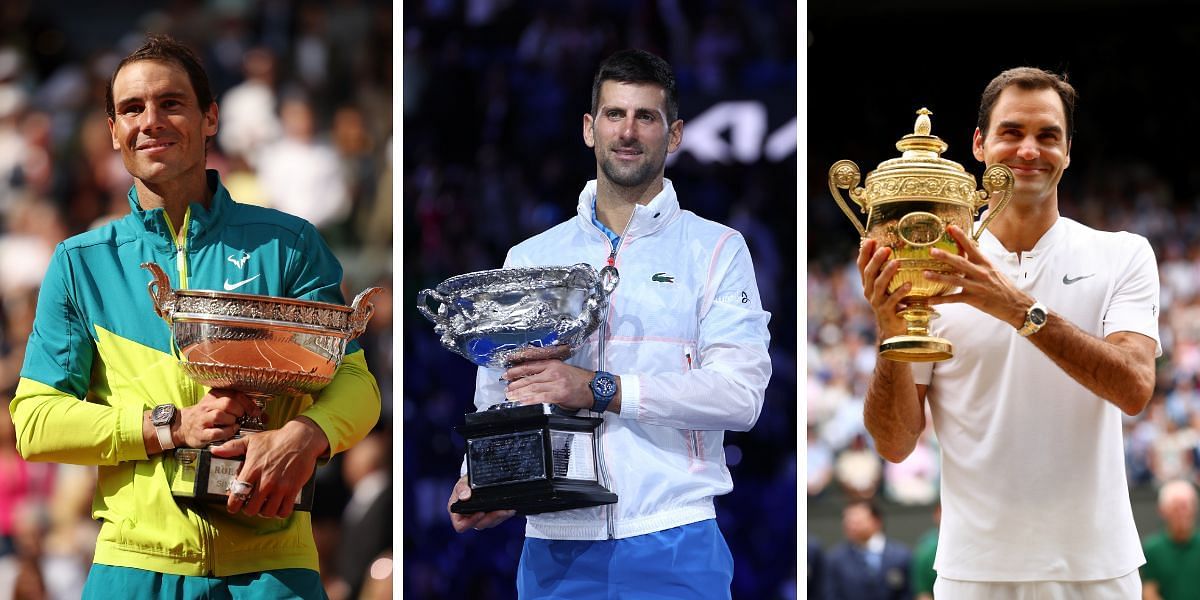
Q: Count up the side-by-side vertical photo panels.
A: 3